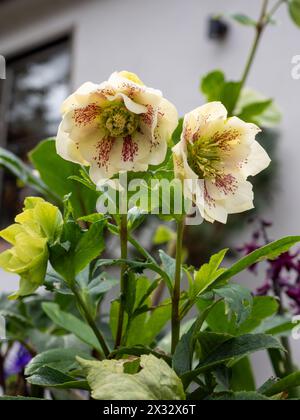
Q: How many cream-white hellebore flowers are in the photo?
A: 2